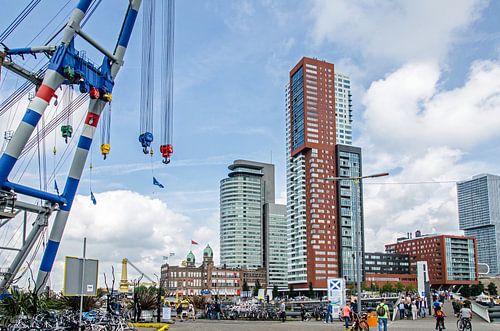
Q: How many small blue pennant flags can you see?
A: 3